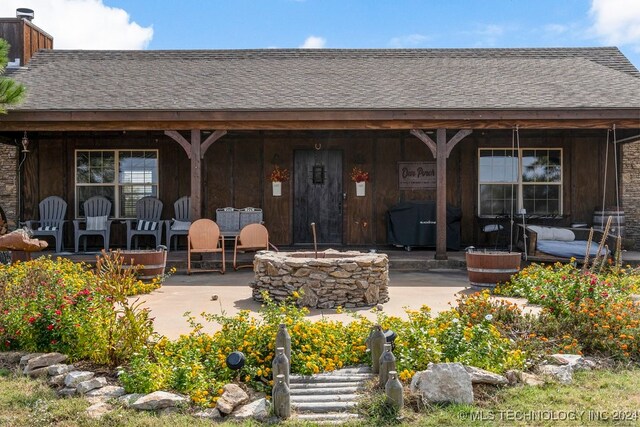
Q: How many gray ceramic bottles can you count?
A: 6